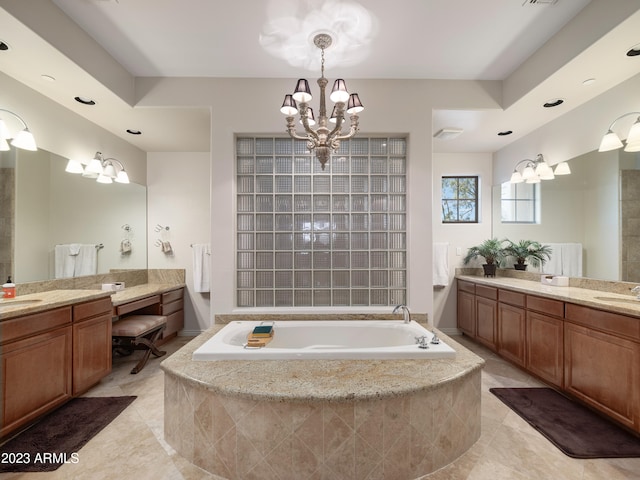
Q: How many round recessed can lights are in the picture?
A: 6